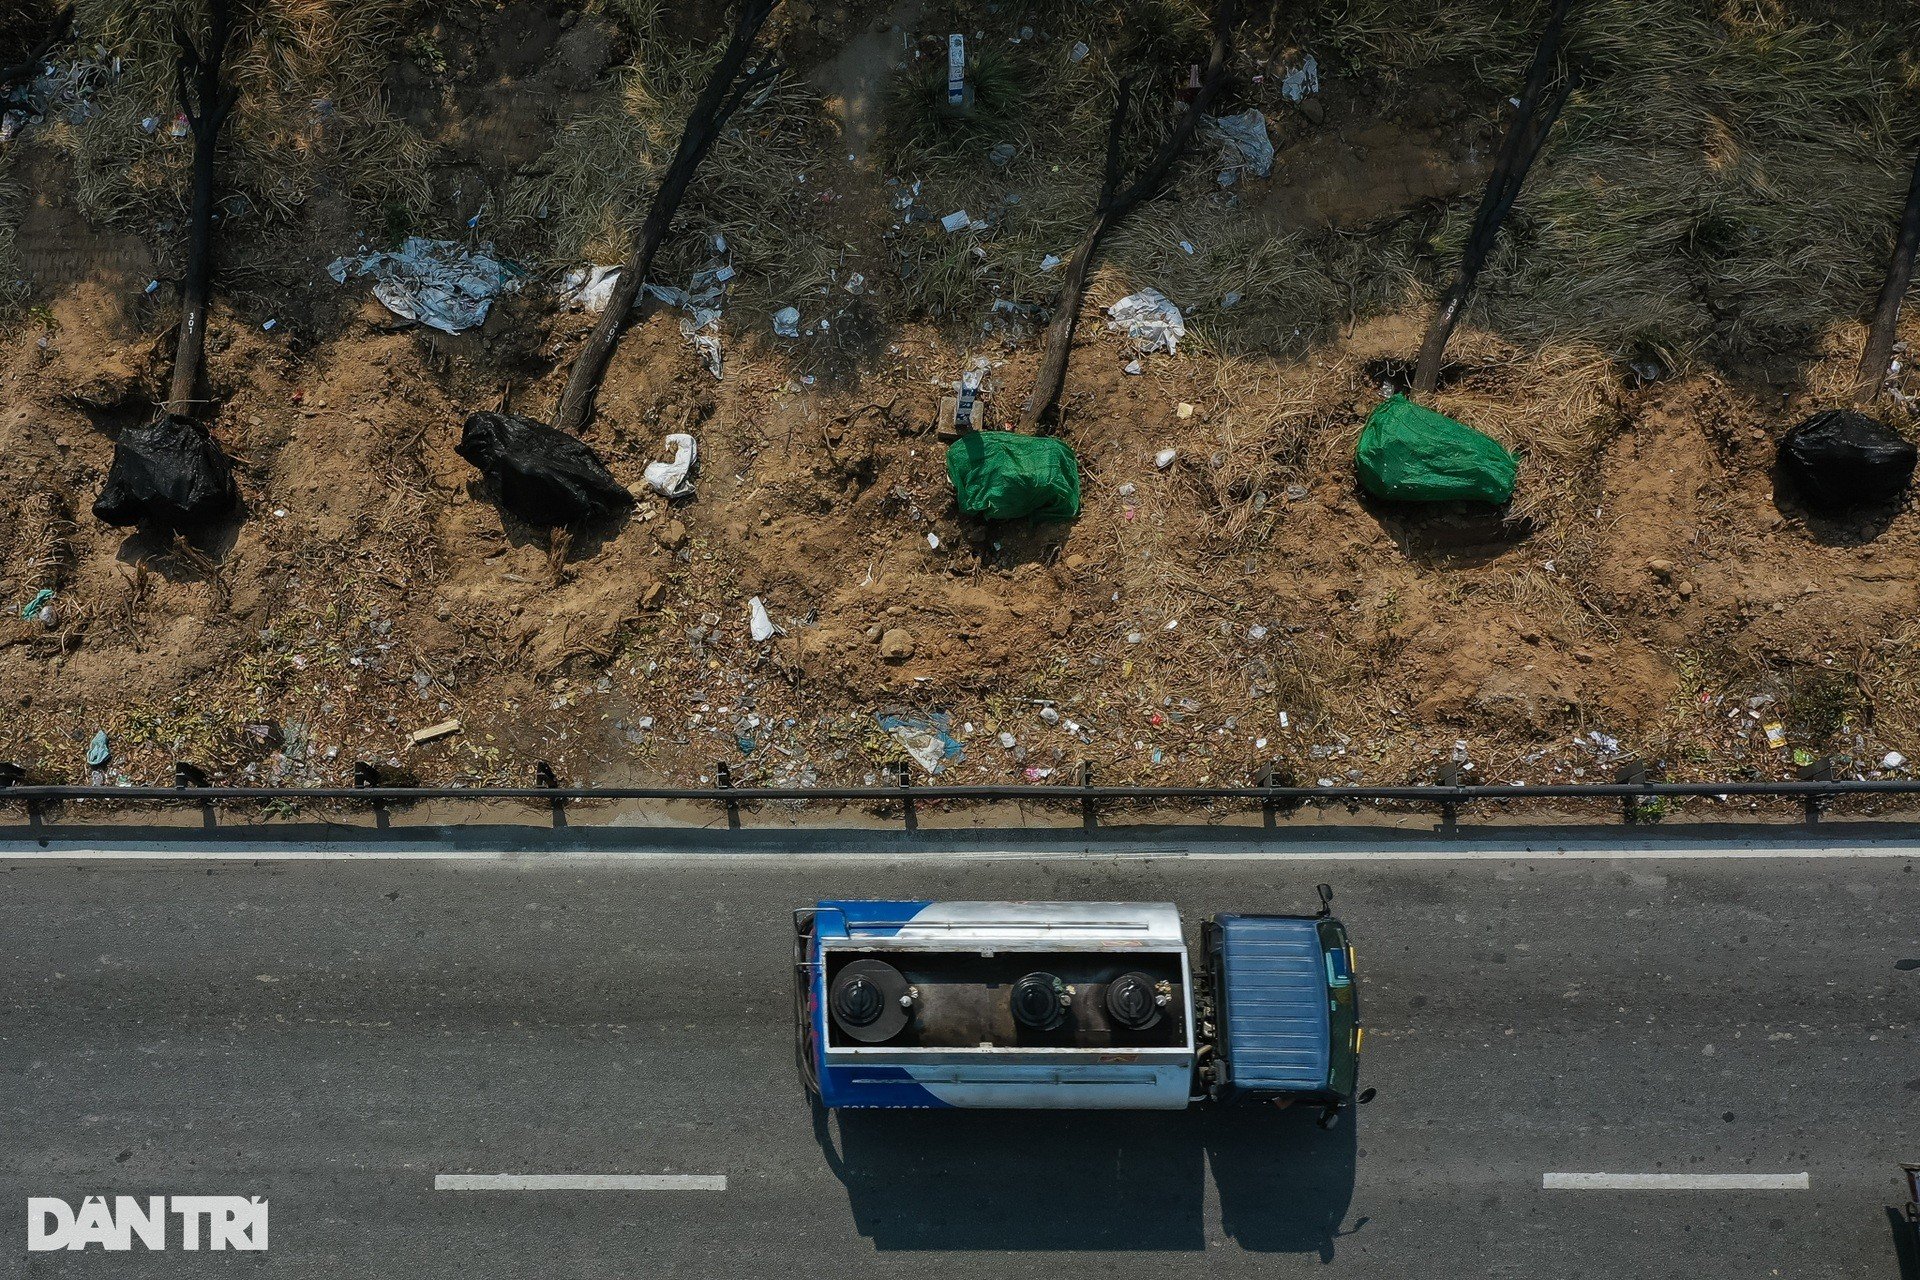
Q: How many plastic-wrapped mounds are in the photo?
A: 5